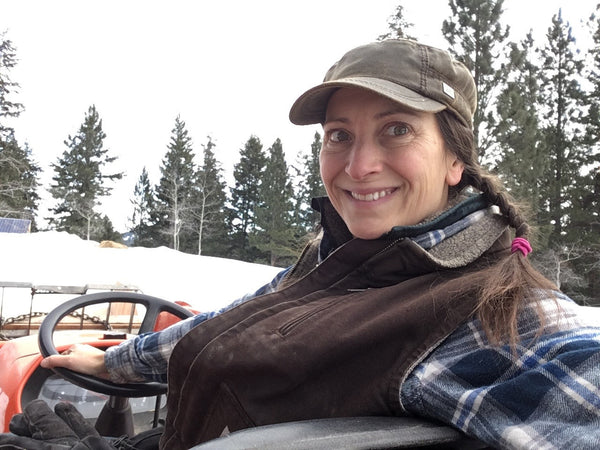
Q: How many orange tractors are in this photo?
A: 1